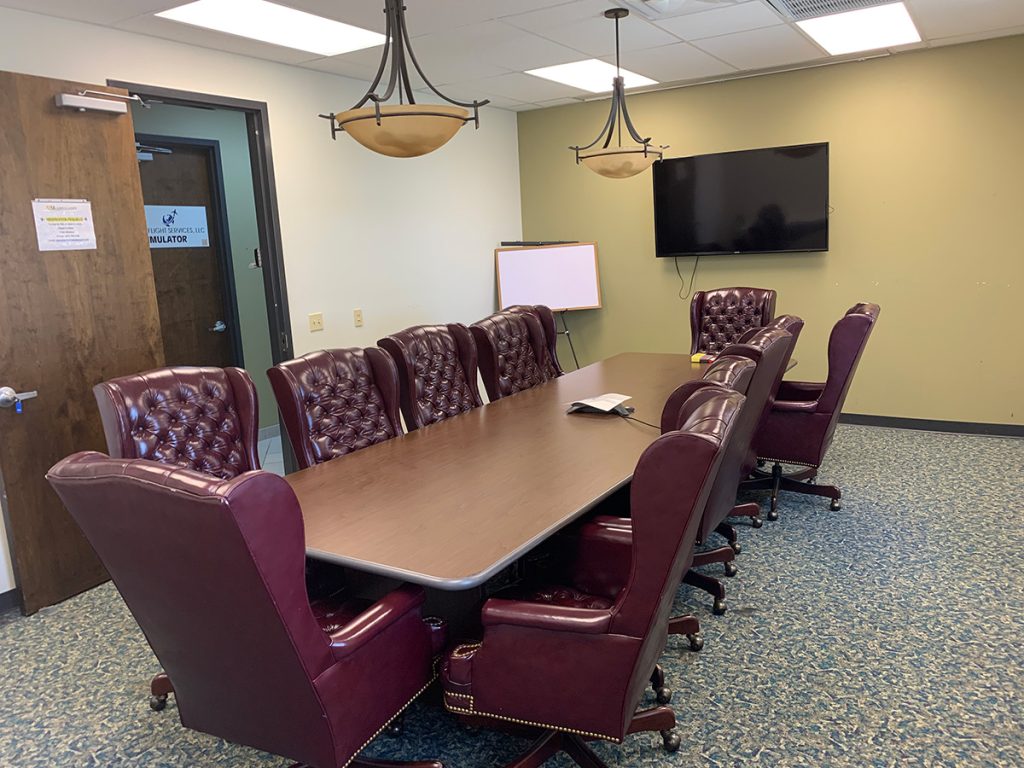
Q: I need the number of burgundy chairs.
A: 12